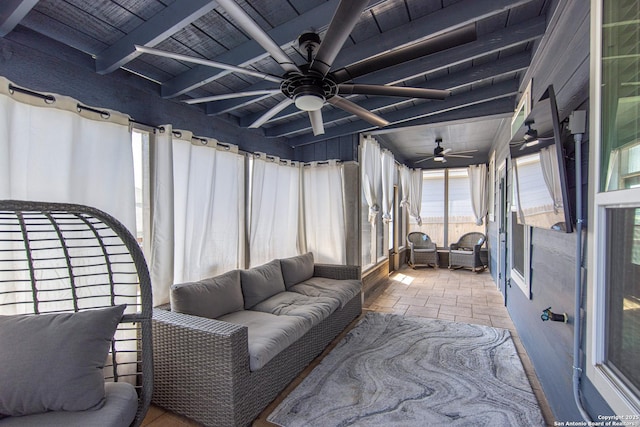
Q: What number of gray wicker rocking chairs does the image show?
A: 2